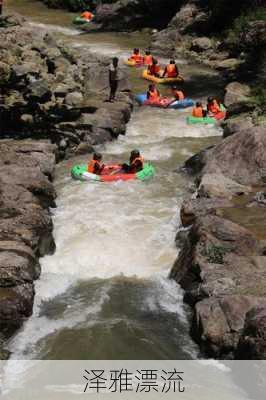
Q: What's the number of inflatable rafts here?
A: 6